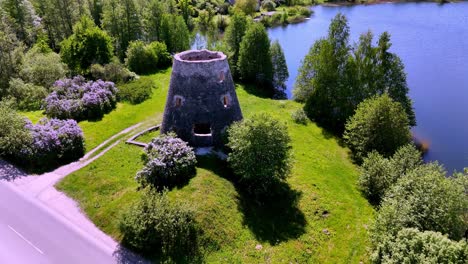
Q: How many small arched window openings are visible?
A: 3